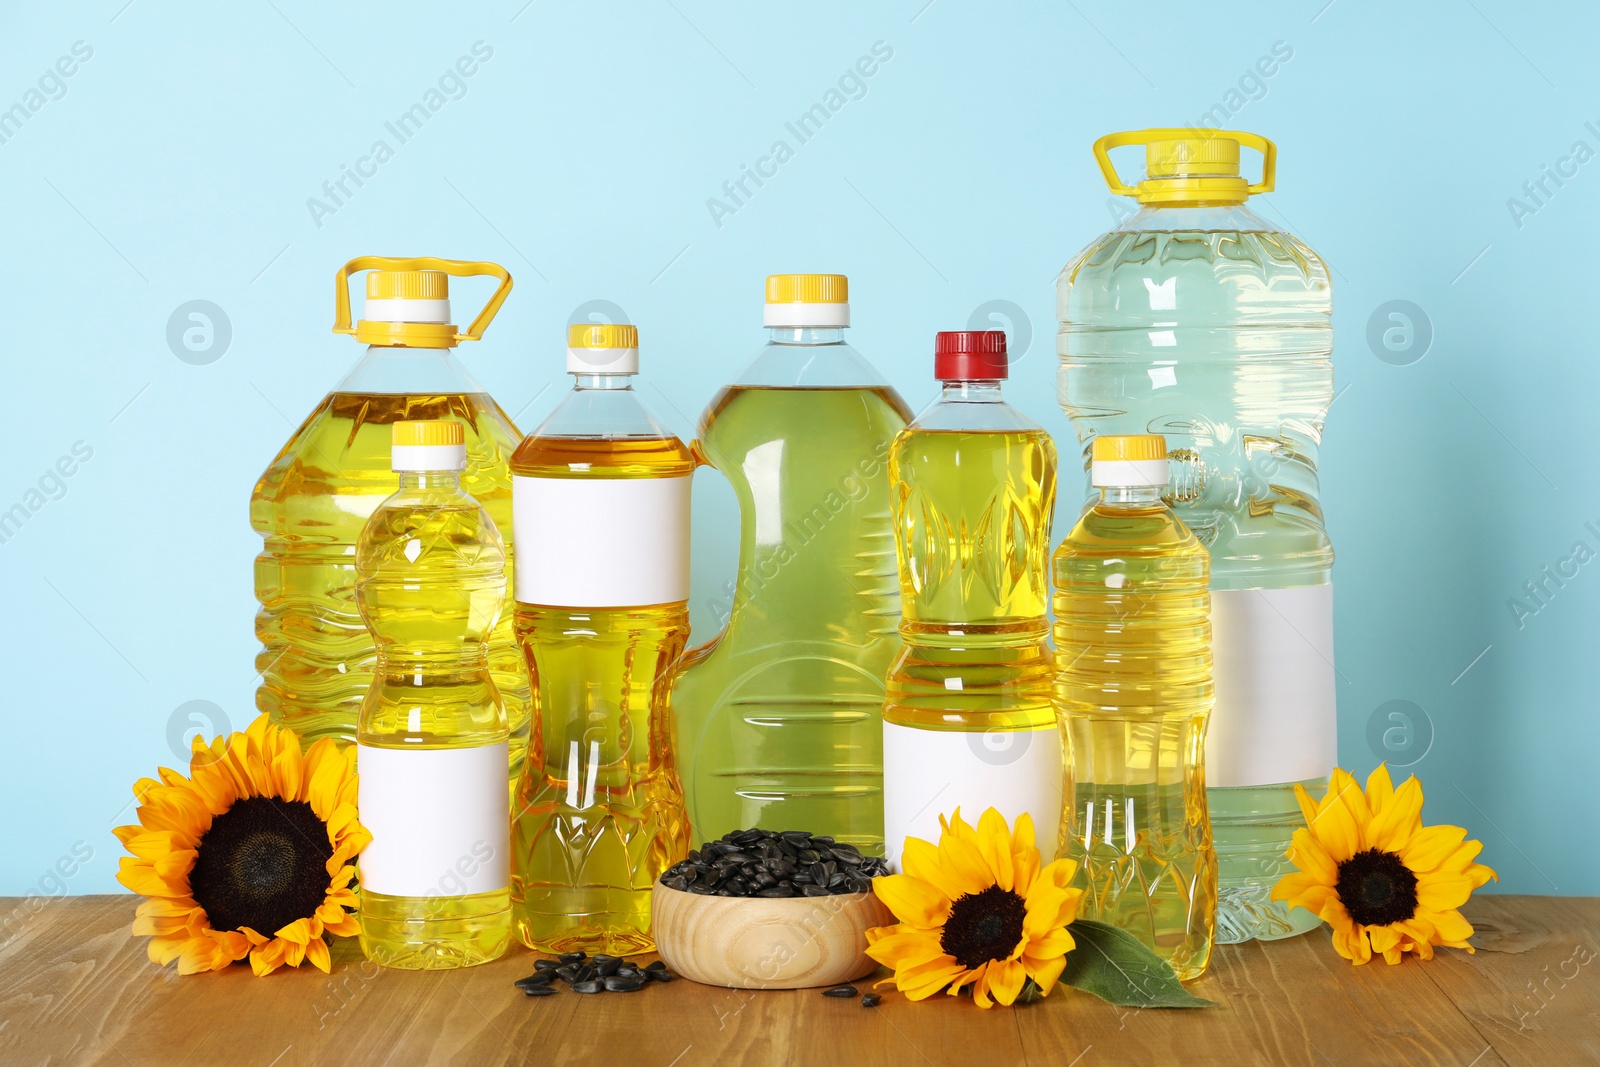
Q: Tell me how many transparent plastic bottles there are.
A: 7